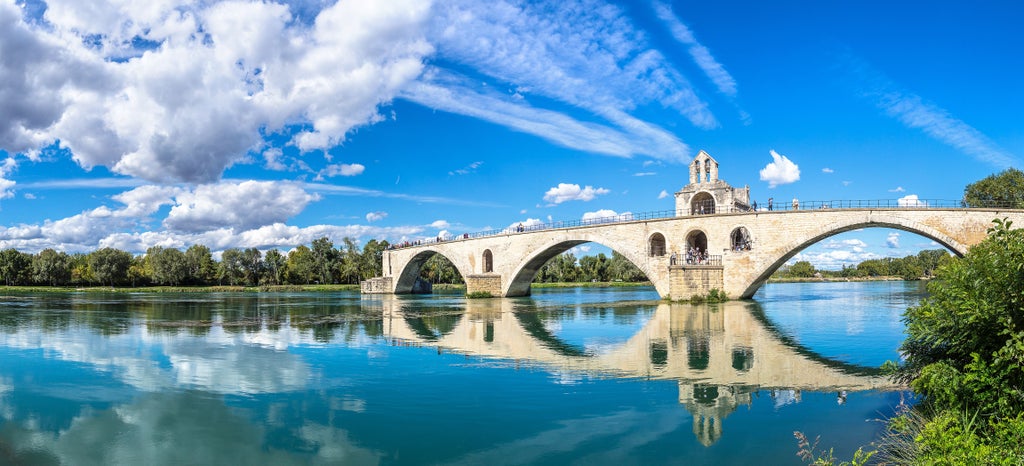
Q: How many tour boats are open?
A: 0